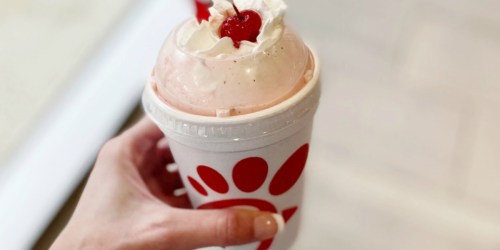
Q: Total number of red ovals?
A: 4